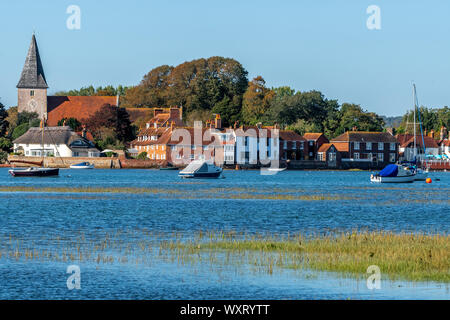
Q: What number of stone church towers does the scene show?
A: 1